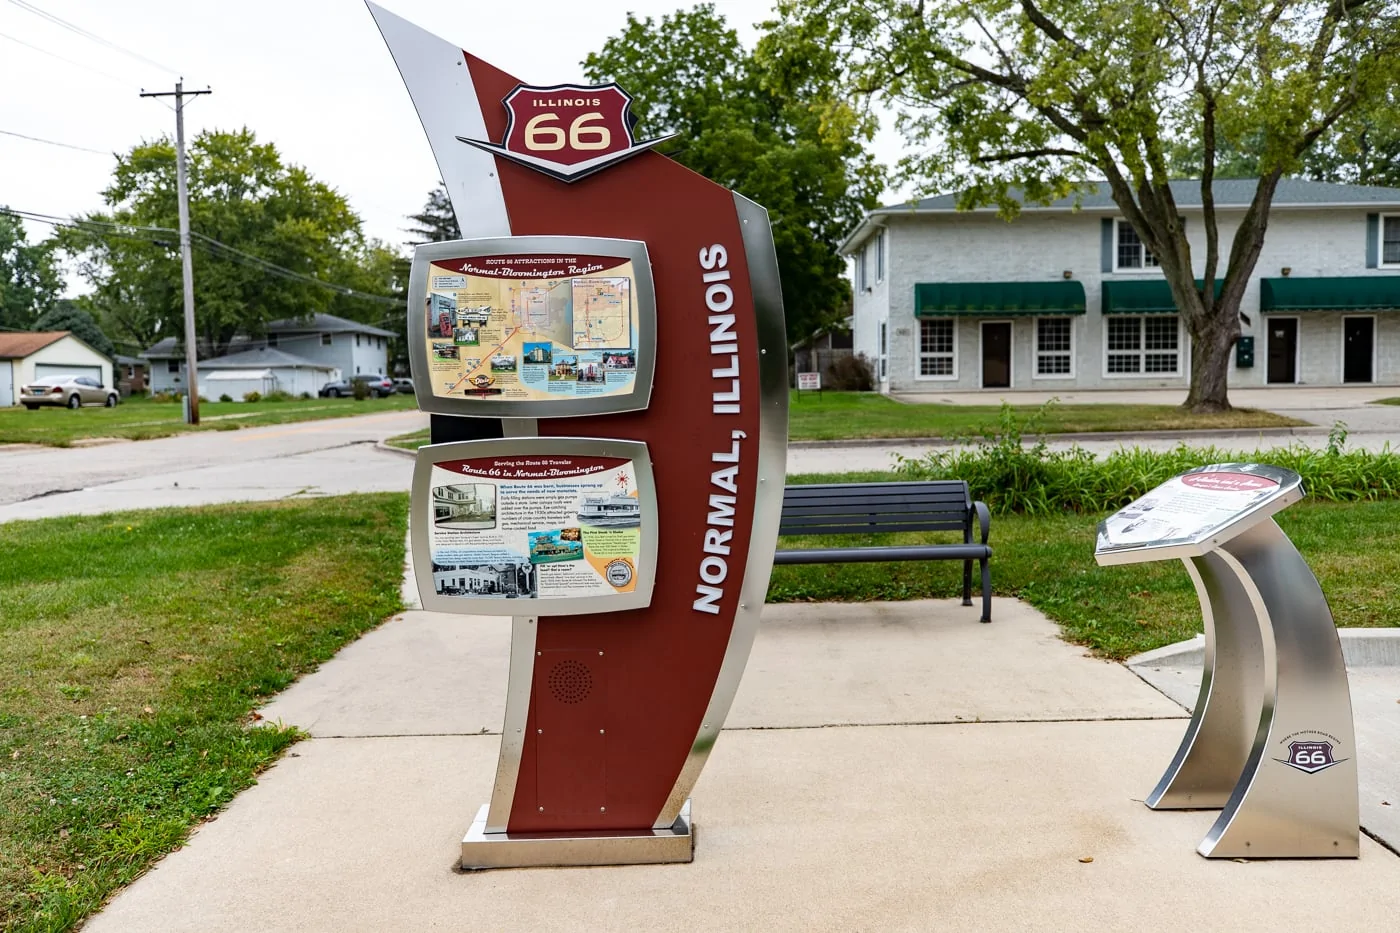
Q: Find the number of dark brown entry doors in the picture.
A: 3